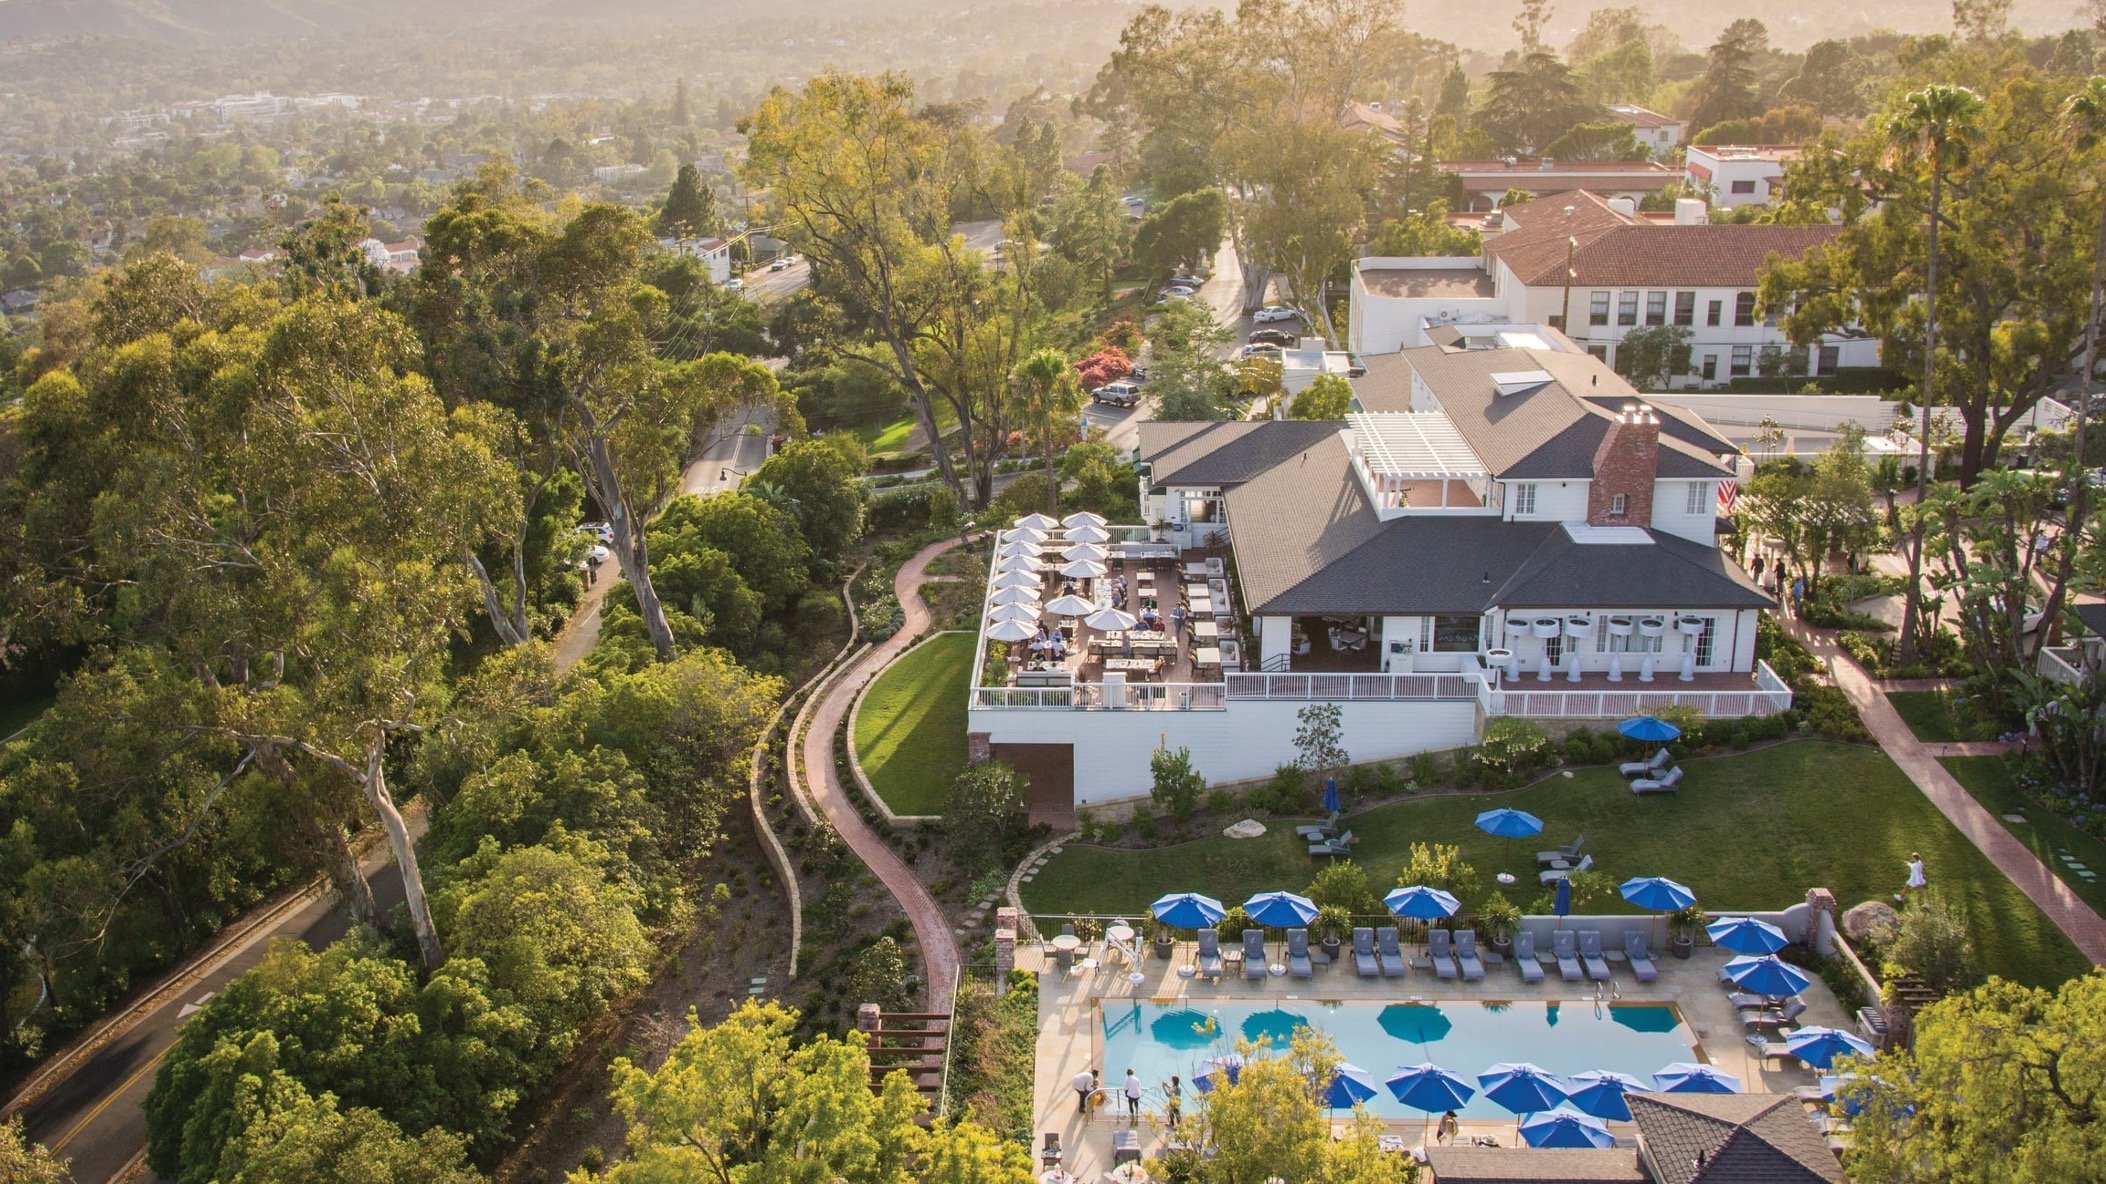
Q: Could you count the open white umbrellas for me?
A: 14